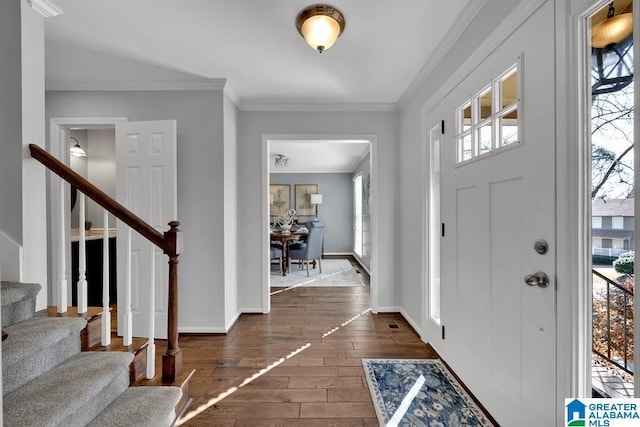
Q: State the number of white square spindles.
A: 5